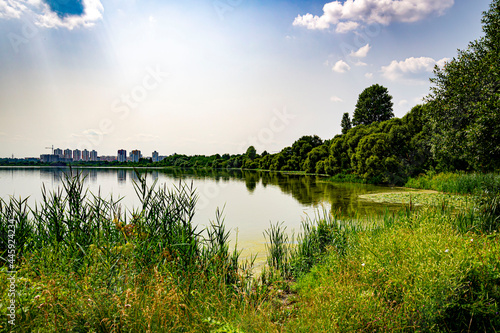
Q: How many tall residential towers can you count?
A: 8